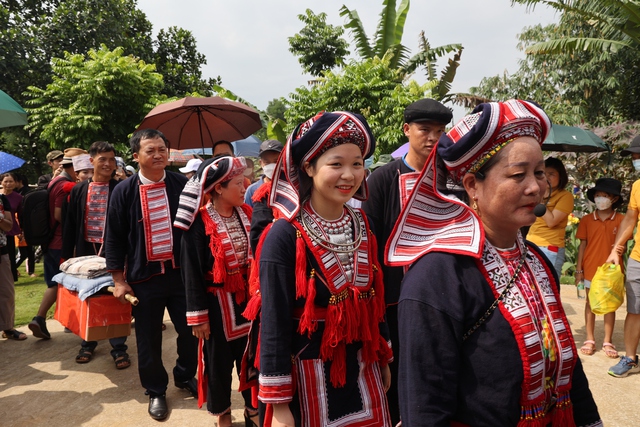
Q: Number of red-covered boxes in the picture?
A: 1